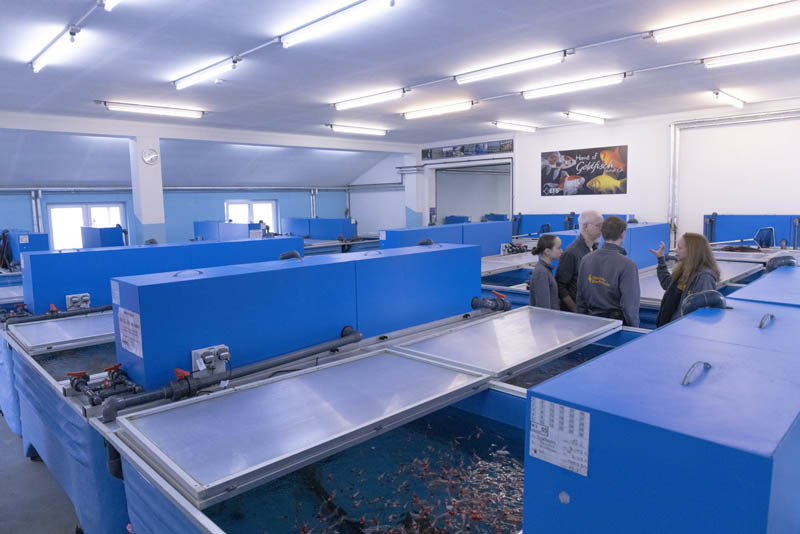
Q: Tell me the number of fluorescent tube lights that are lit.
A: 15